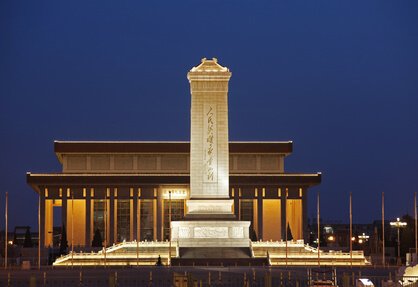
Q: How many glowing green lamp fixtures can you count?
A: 0